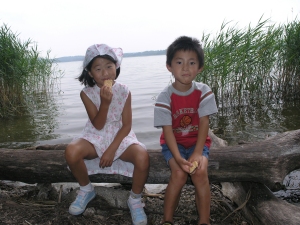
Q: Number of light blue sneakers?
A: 2